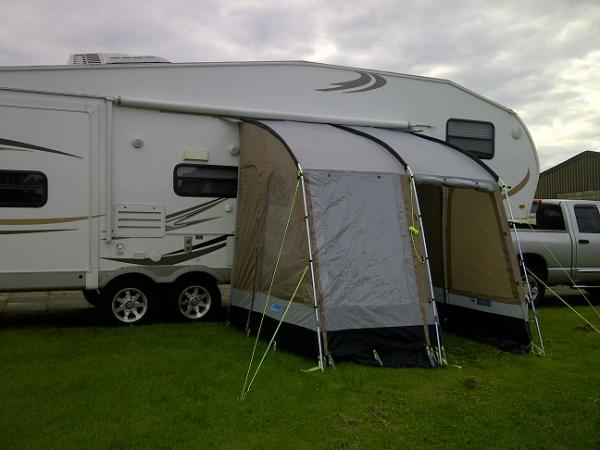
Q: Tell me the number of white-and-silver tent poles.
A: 3